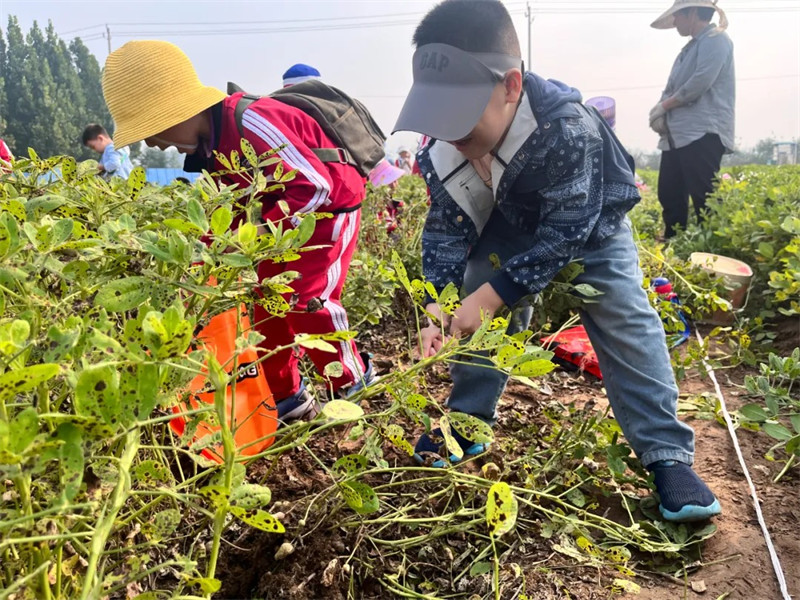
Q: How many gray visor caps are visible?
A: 1